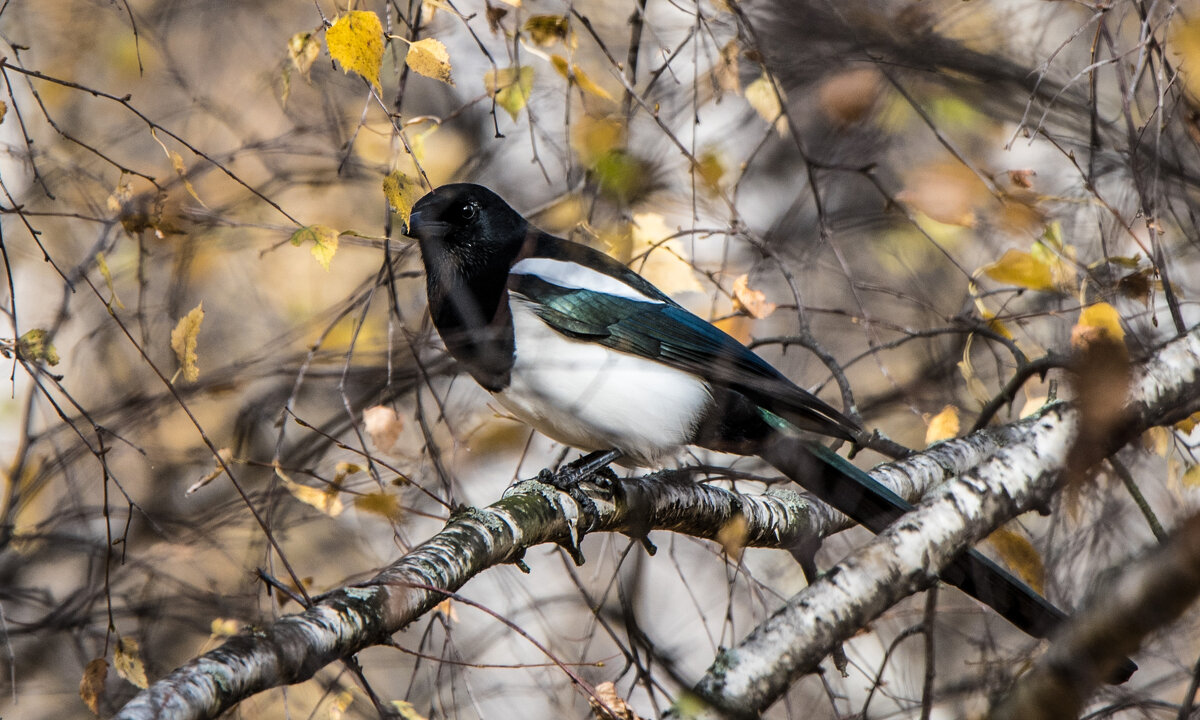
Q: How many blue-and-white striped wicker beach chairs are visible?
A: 0